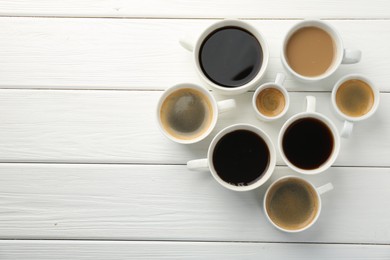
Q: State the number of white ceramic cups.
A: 8